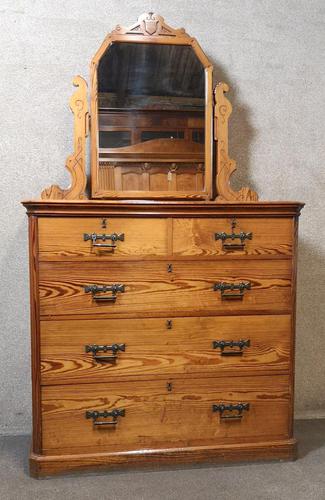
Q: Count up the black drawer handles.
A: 8